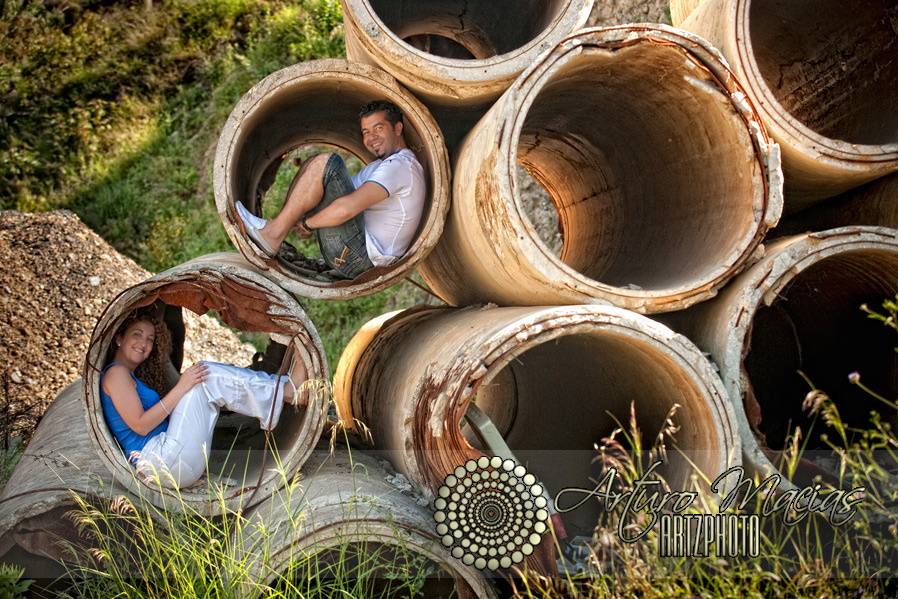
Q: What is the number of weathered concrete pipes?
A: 9